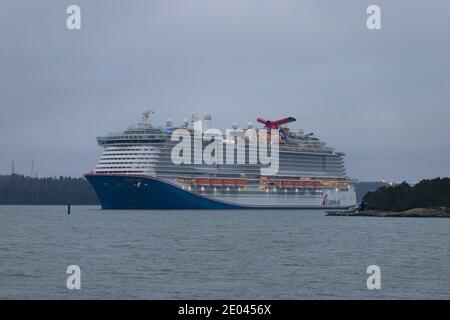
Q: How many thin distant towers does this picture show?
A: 2